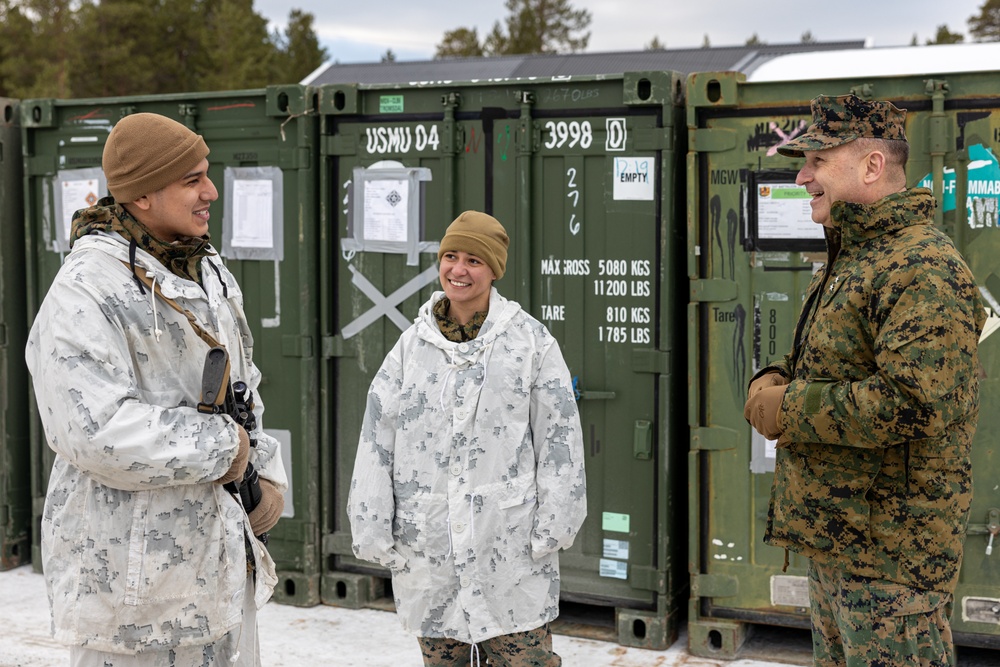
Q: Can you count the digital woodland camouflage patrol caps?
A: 1